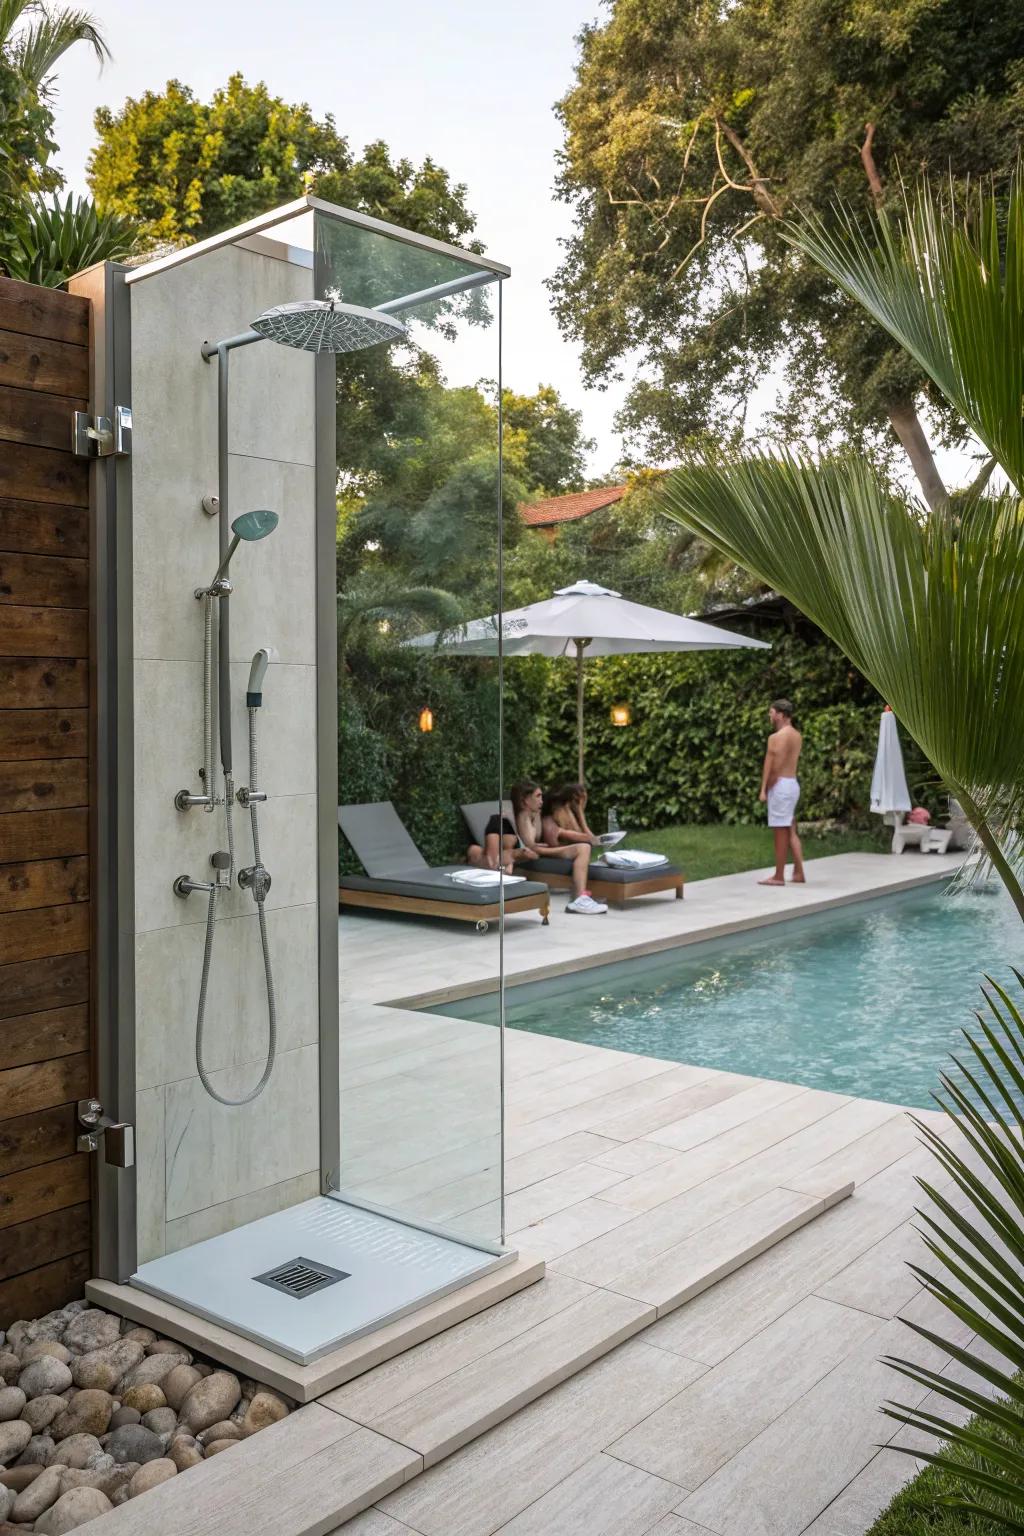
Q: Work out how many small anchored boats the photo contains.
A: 0